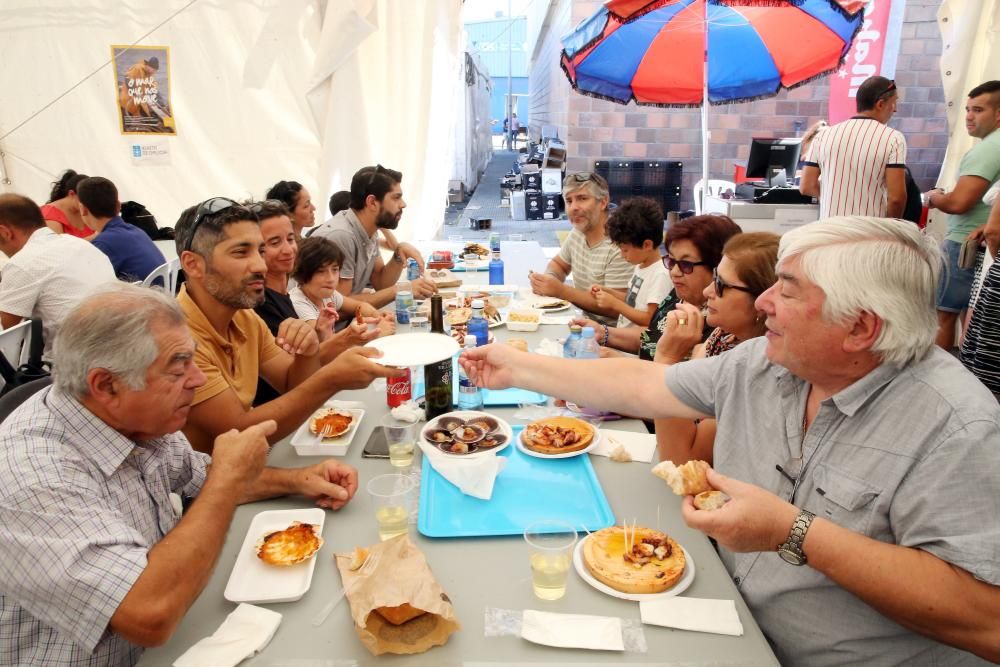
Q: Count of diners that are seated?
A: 15